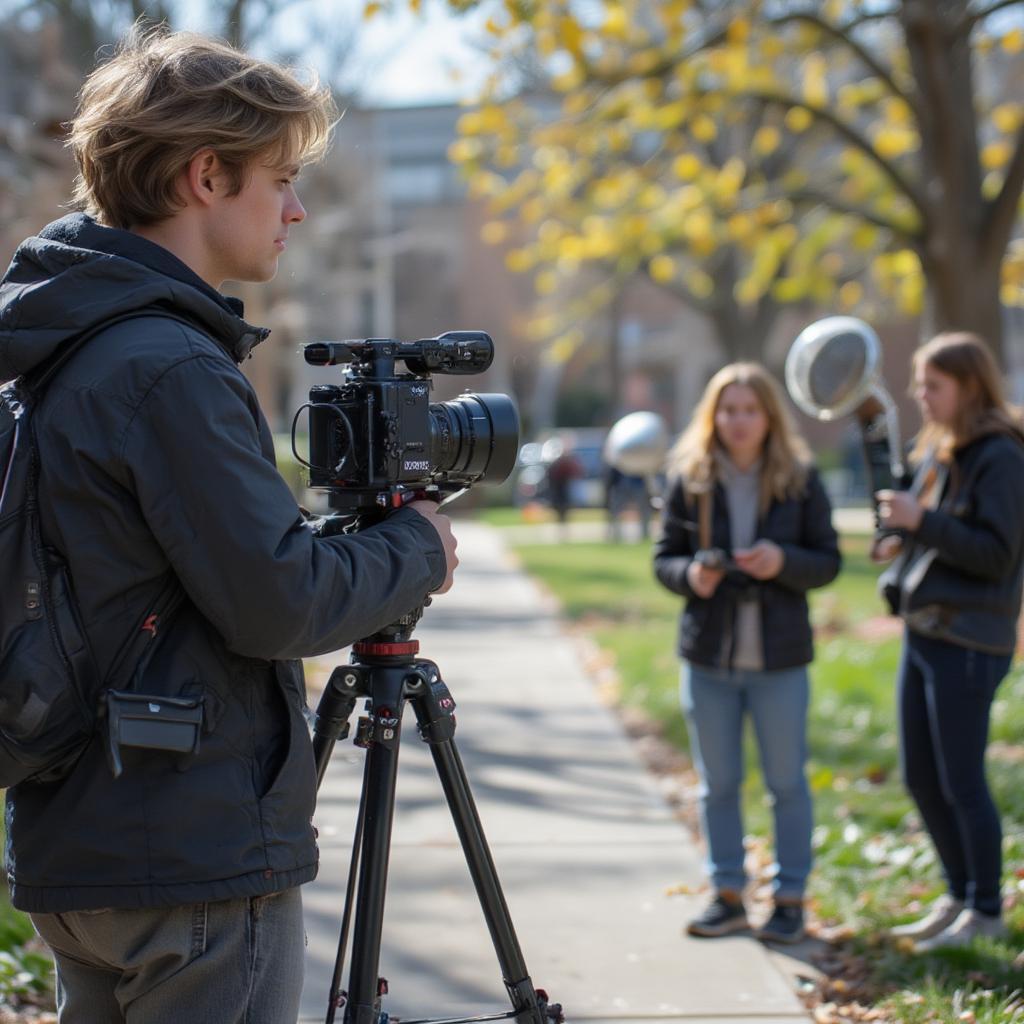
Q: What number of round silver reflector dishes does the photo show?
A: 2